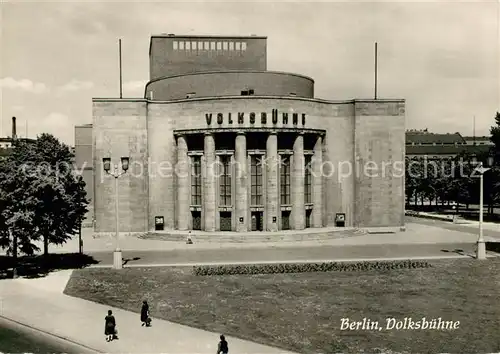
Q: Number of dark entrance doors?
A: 5